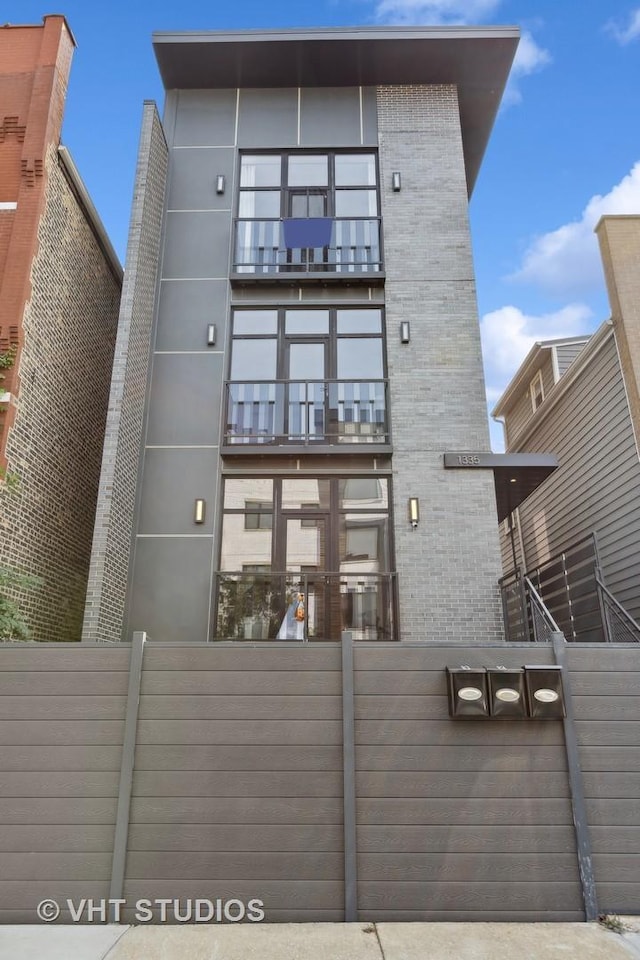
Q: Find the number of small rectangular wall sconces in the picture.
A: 6